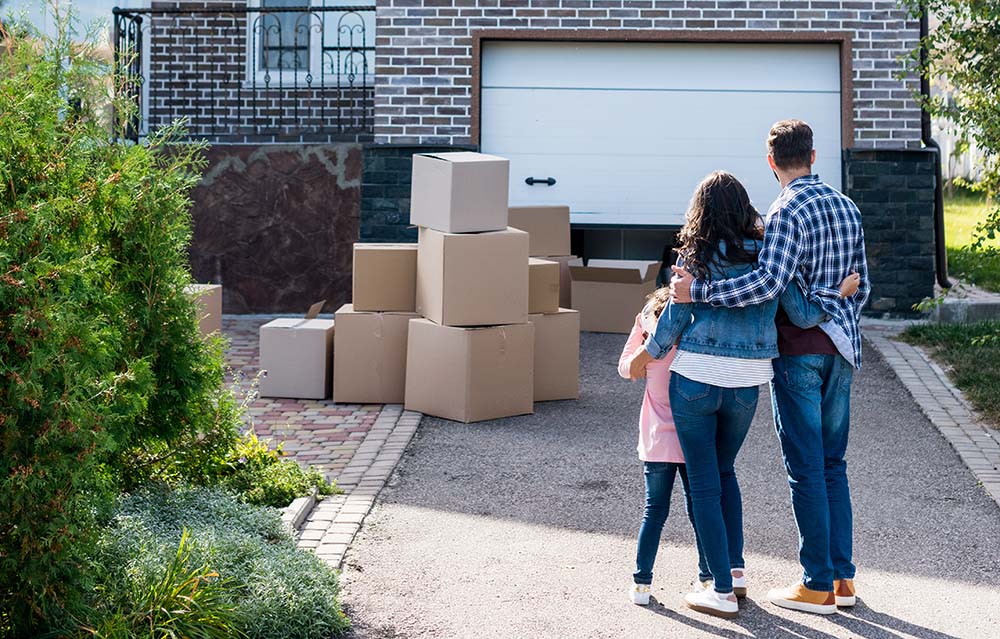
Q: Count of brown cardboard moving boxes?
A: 12